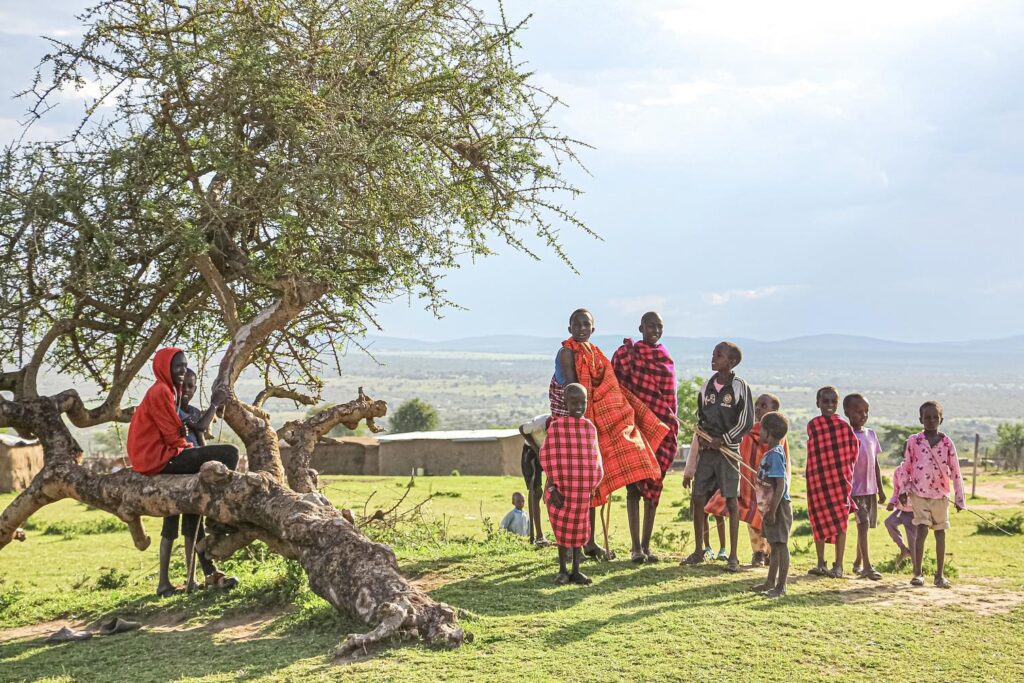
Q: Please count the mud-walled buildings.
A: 3